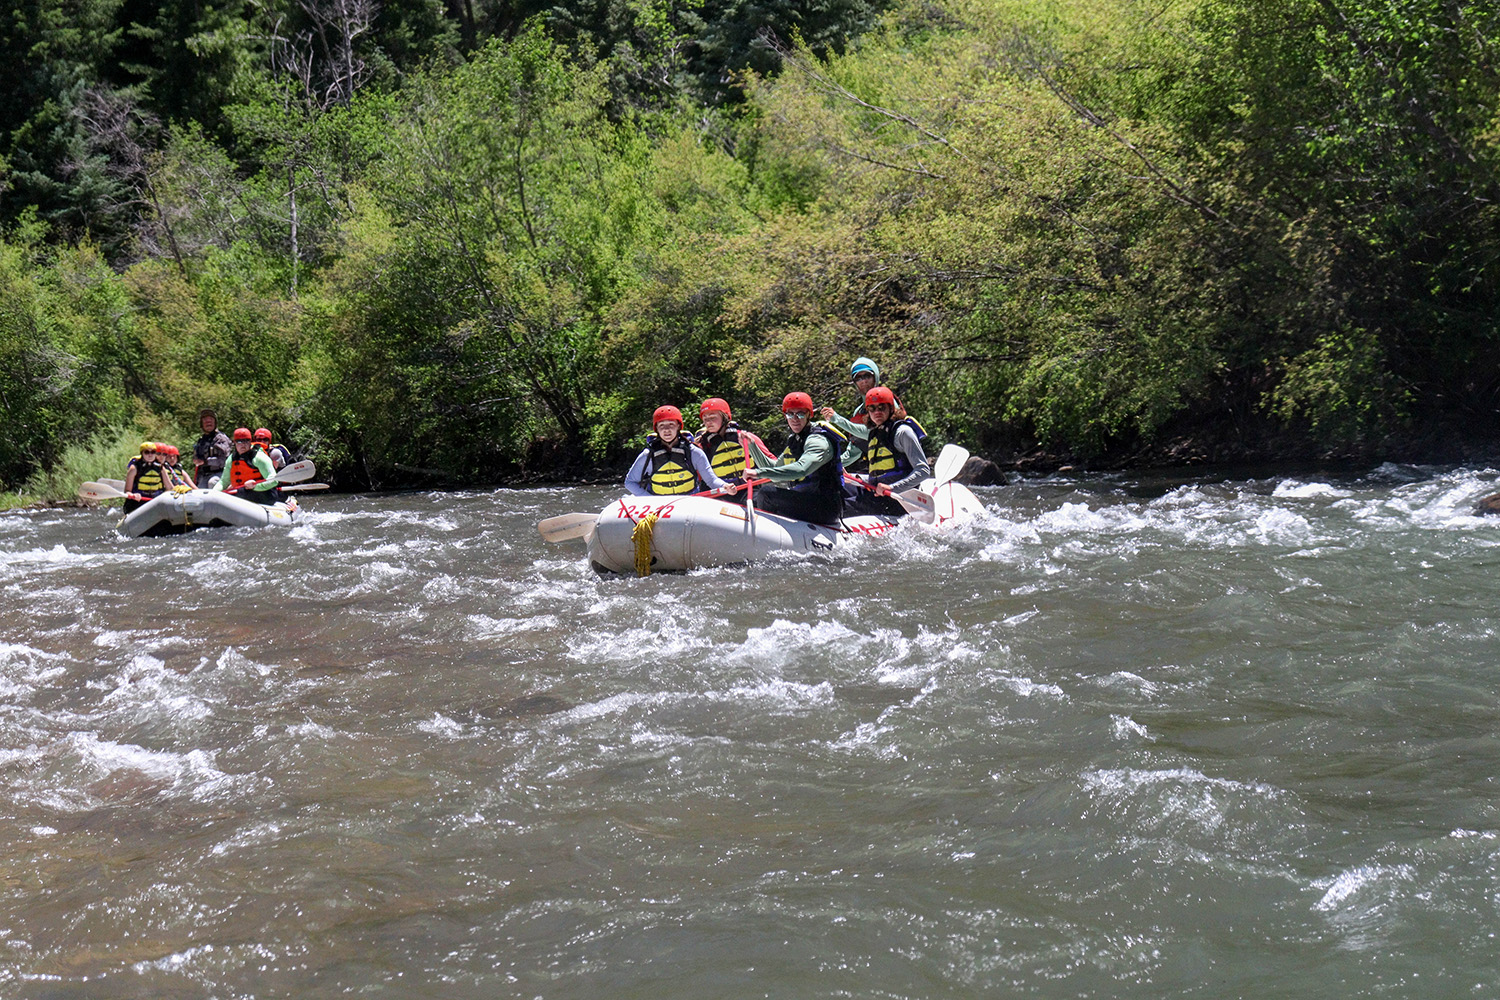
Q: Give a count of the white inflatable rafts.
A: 2